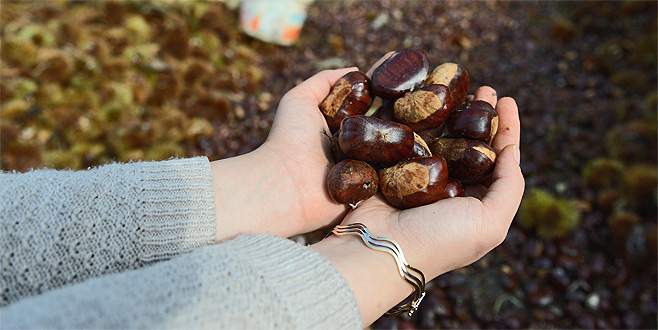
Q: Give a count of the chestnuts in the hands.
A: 11